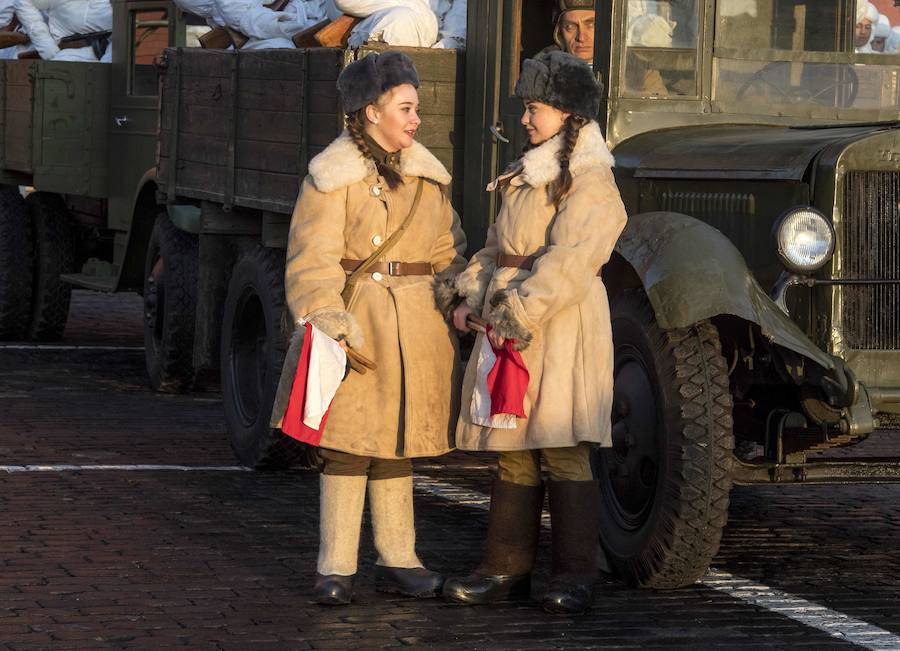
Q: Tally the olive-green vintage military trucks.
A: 2